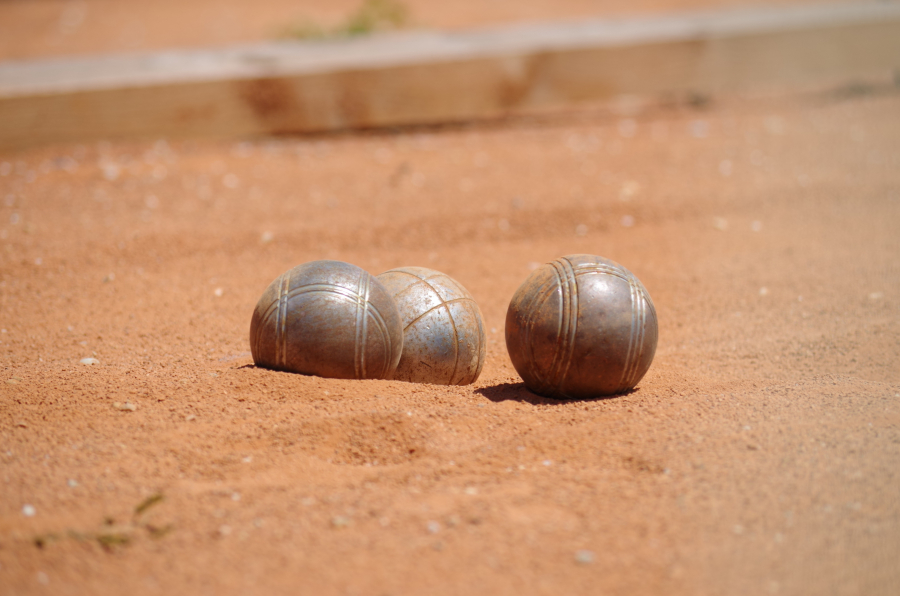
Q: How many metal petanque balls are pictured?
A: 3